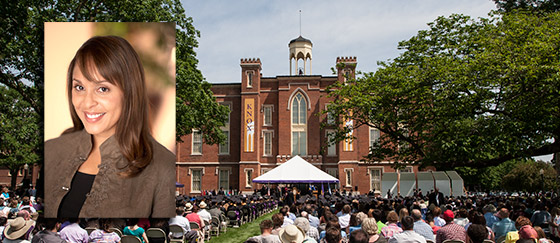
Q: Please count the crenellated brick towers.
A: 2